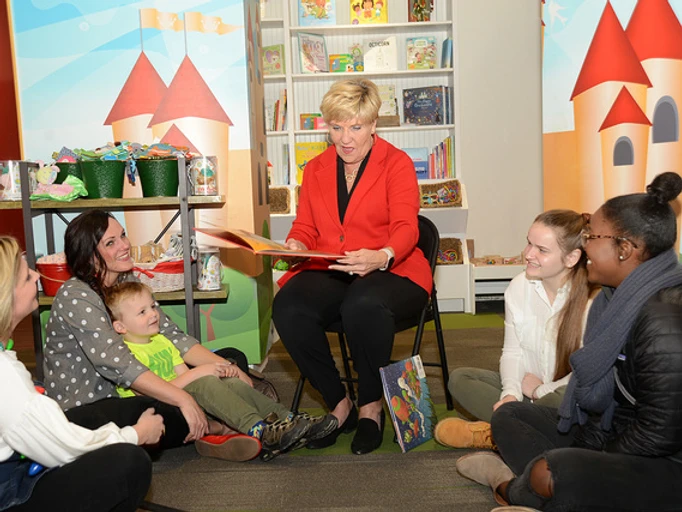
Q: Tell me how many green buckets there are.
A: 3